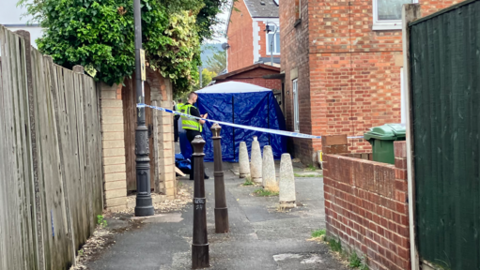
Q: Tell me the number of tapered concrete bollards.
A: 4